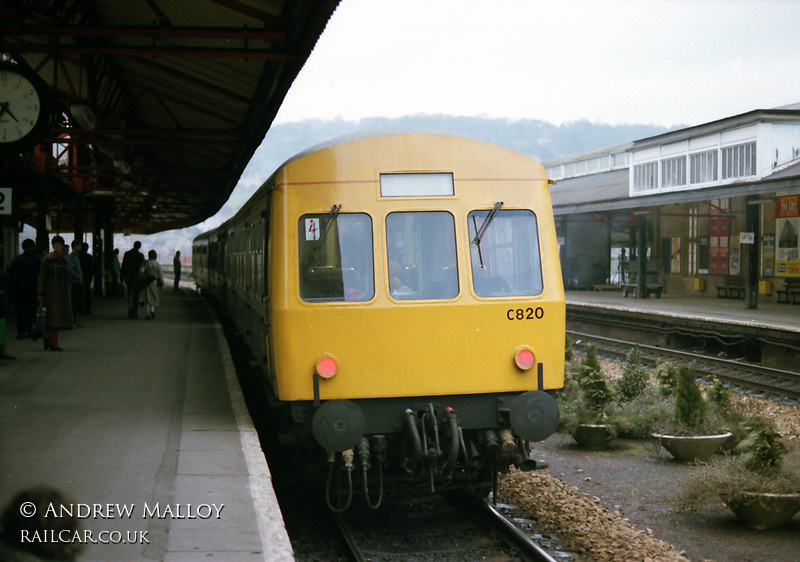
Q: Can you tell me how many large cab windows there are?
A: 3